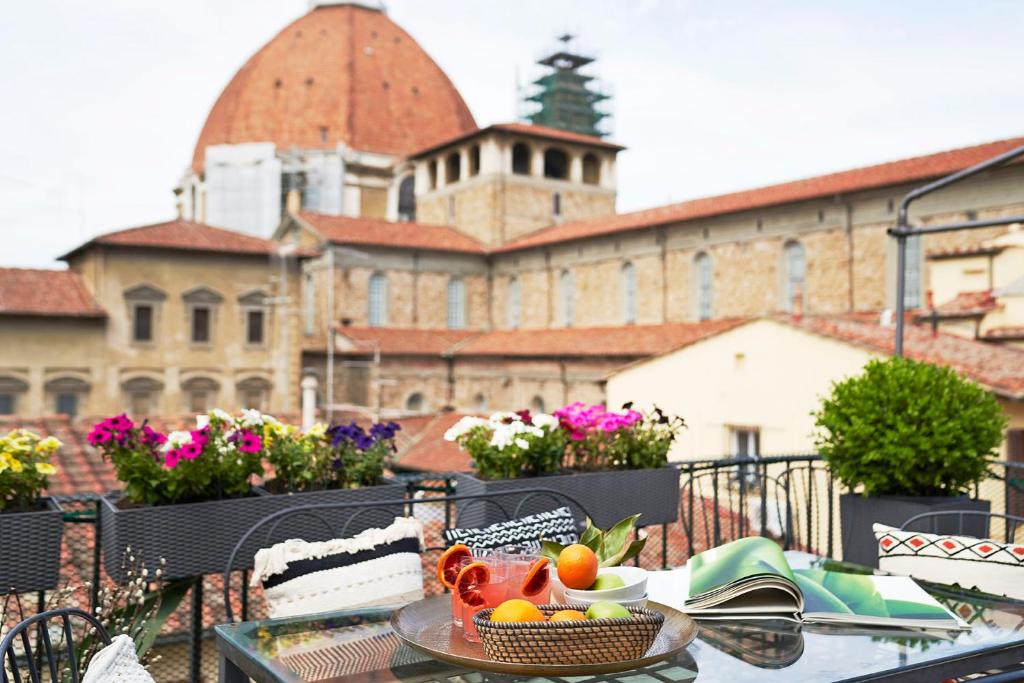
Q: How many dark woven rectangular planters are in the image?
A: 3